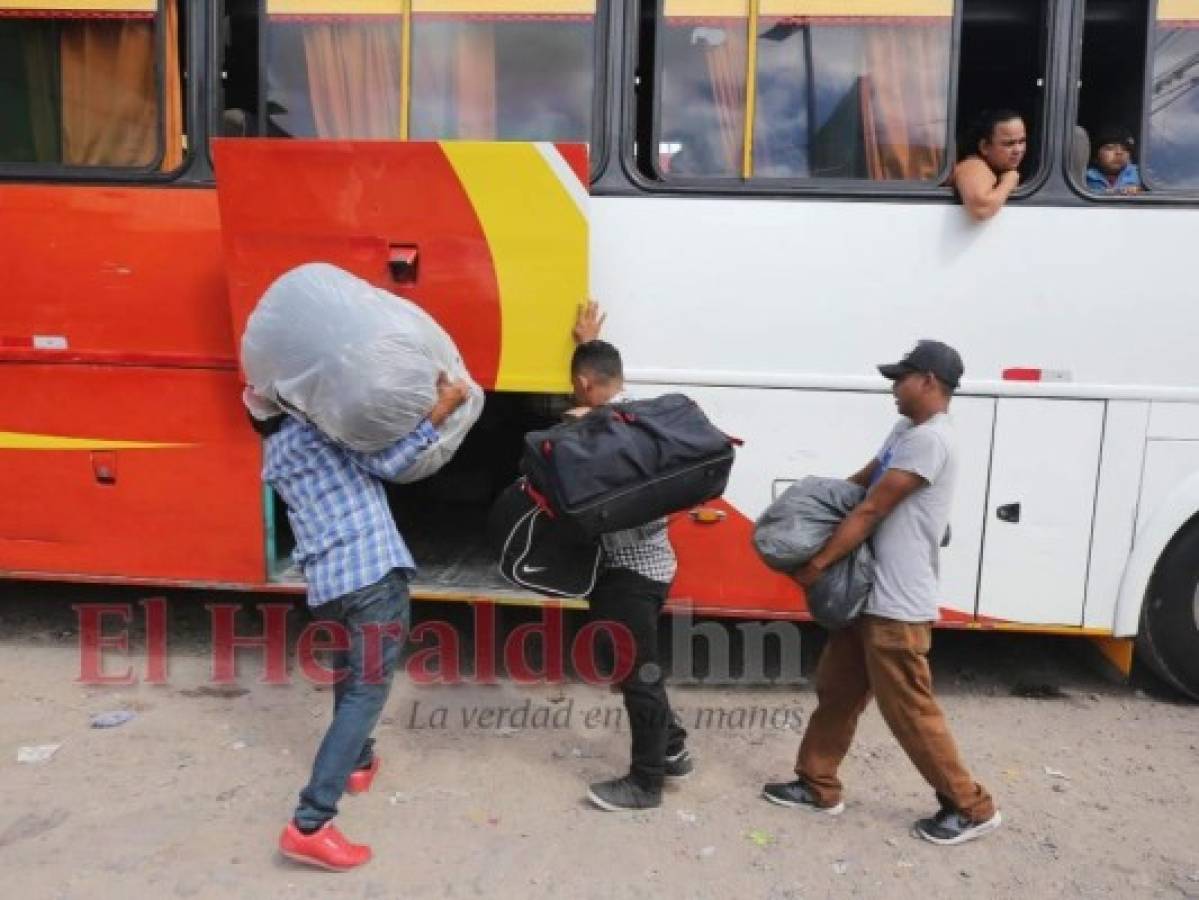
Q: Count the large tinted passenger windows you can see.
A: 4